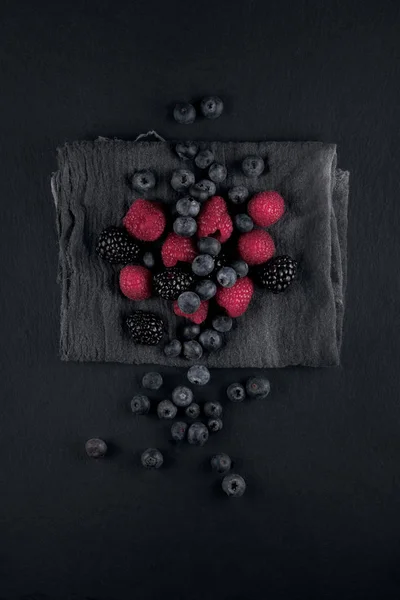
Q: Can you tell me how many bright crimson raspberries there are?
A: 8